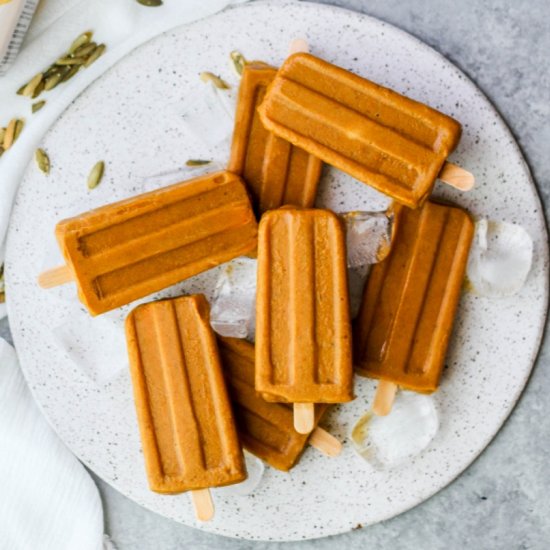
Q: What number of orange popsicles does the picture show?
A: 7